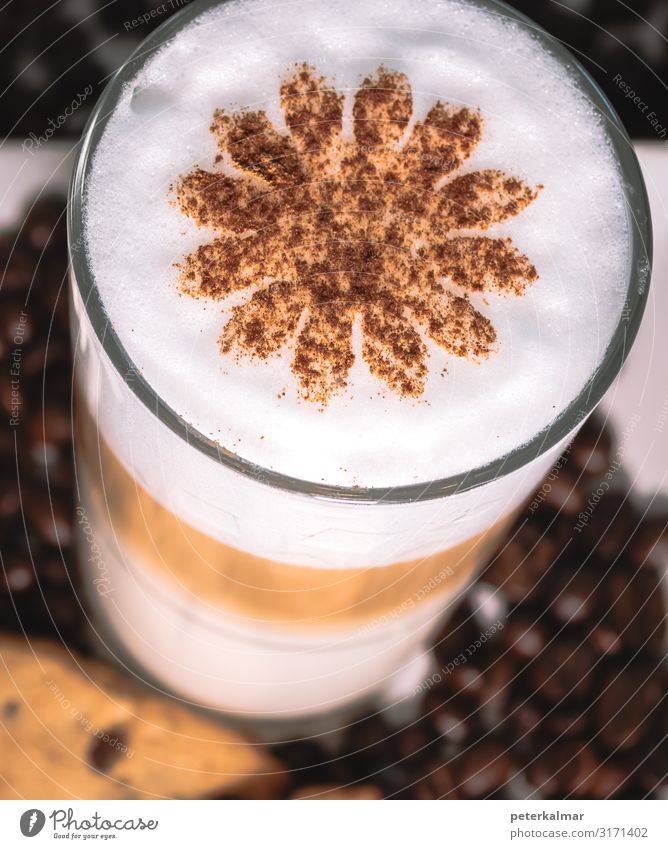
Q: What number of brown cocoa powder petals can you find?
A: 12